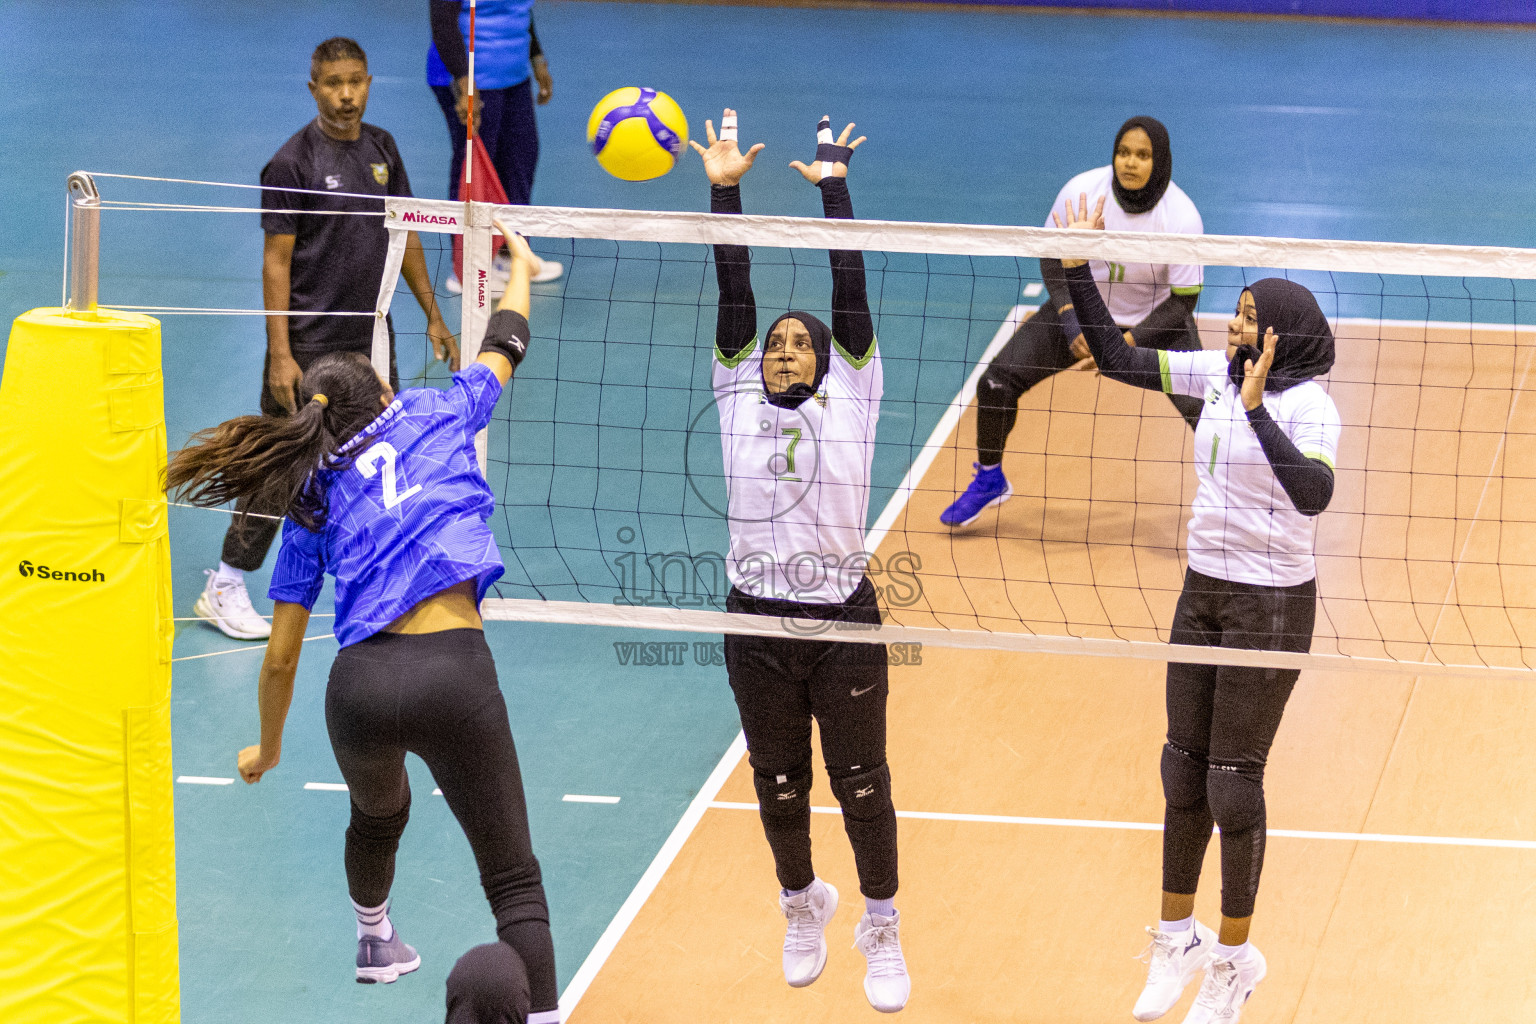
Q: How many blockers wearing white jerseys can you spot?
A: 2